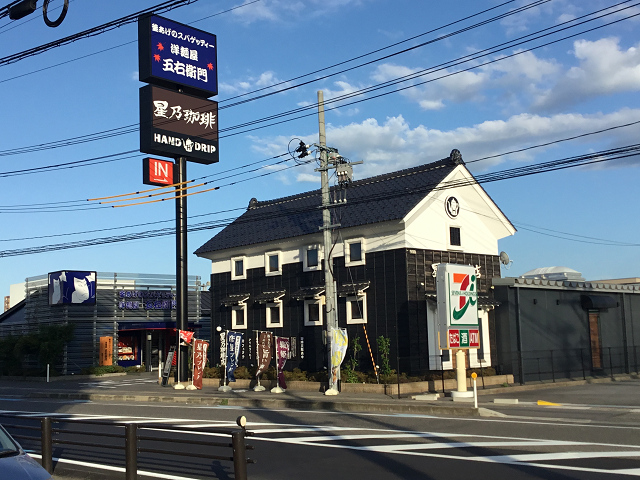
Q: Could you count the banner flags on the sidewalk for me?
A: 6